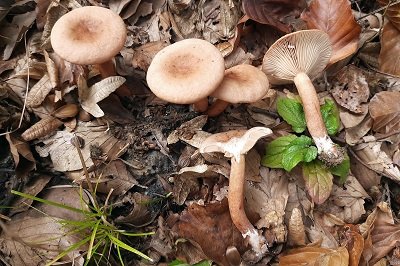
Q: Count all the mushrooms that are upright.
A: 3